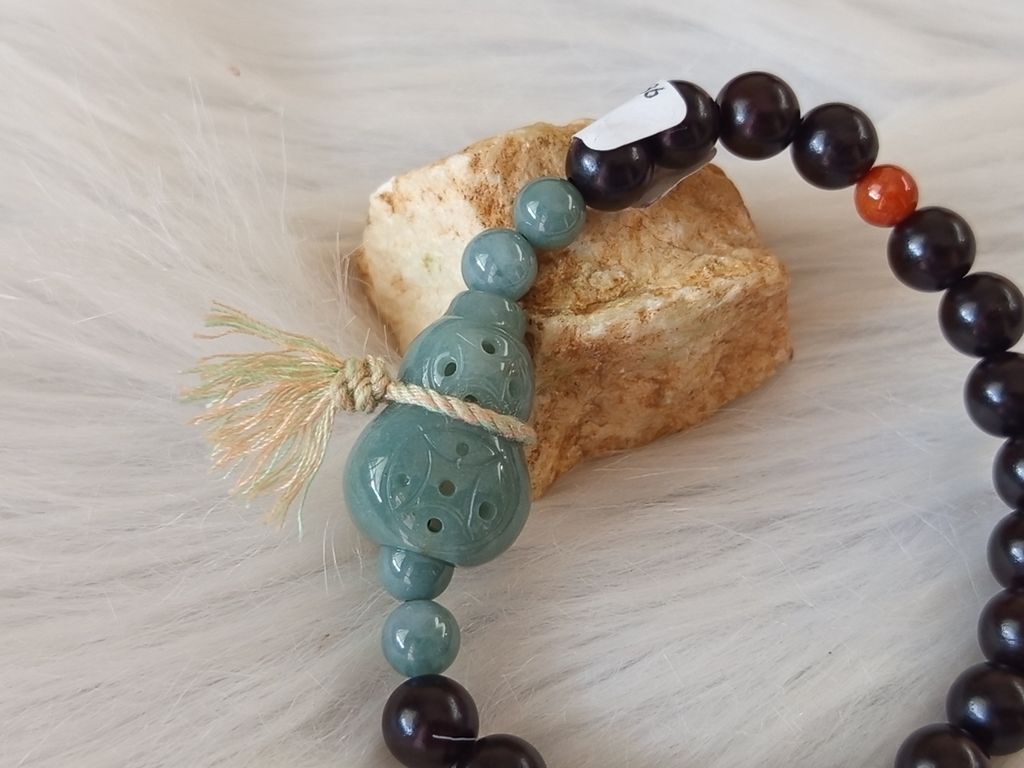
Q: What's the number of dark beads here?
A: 14